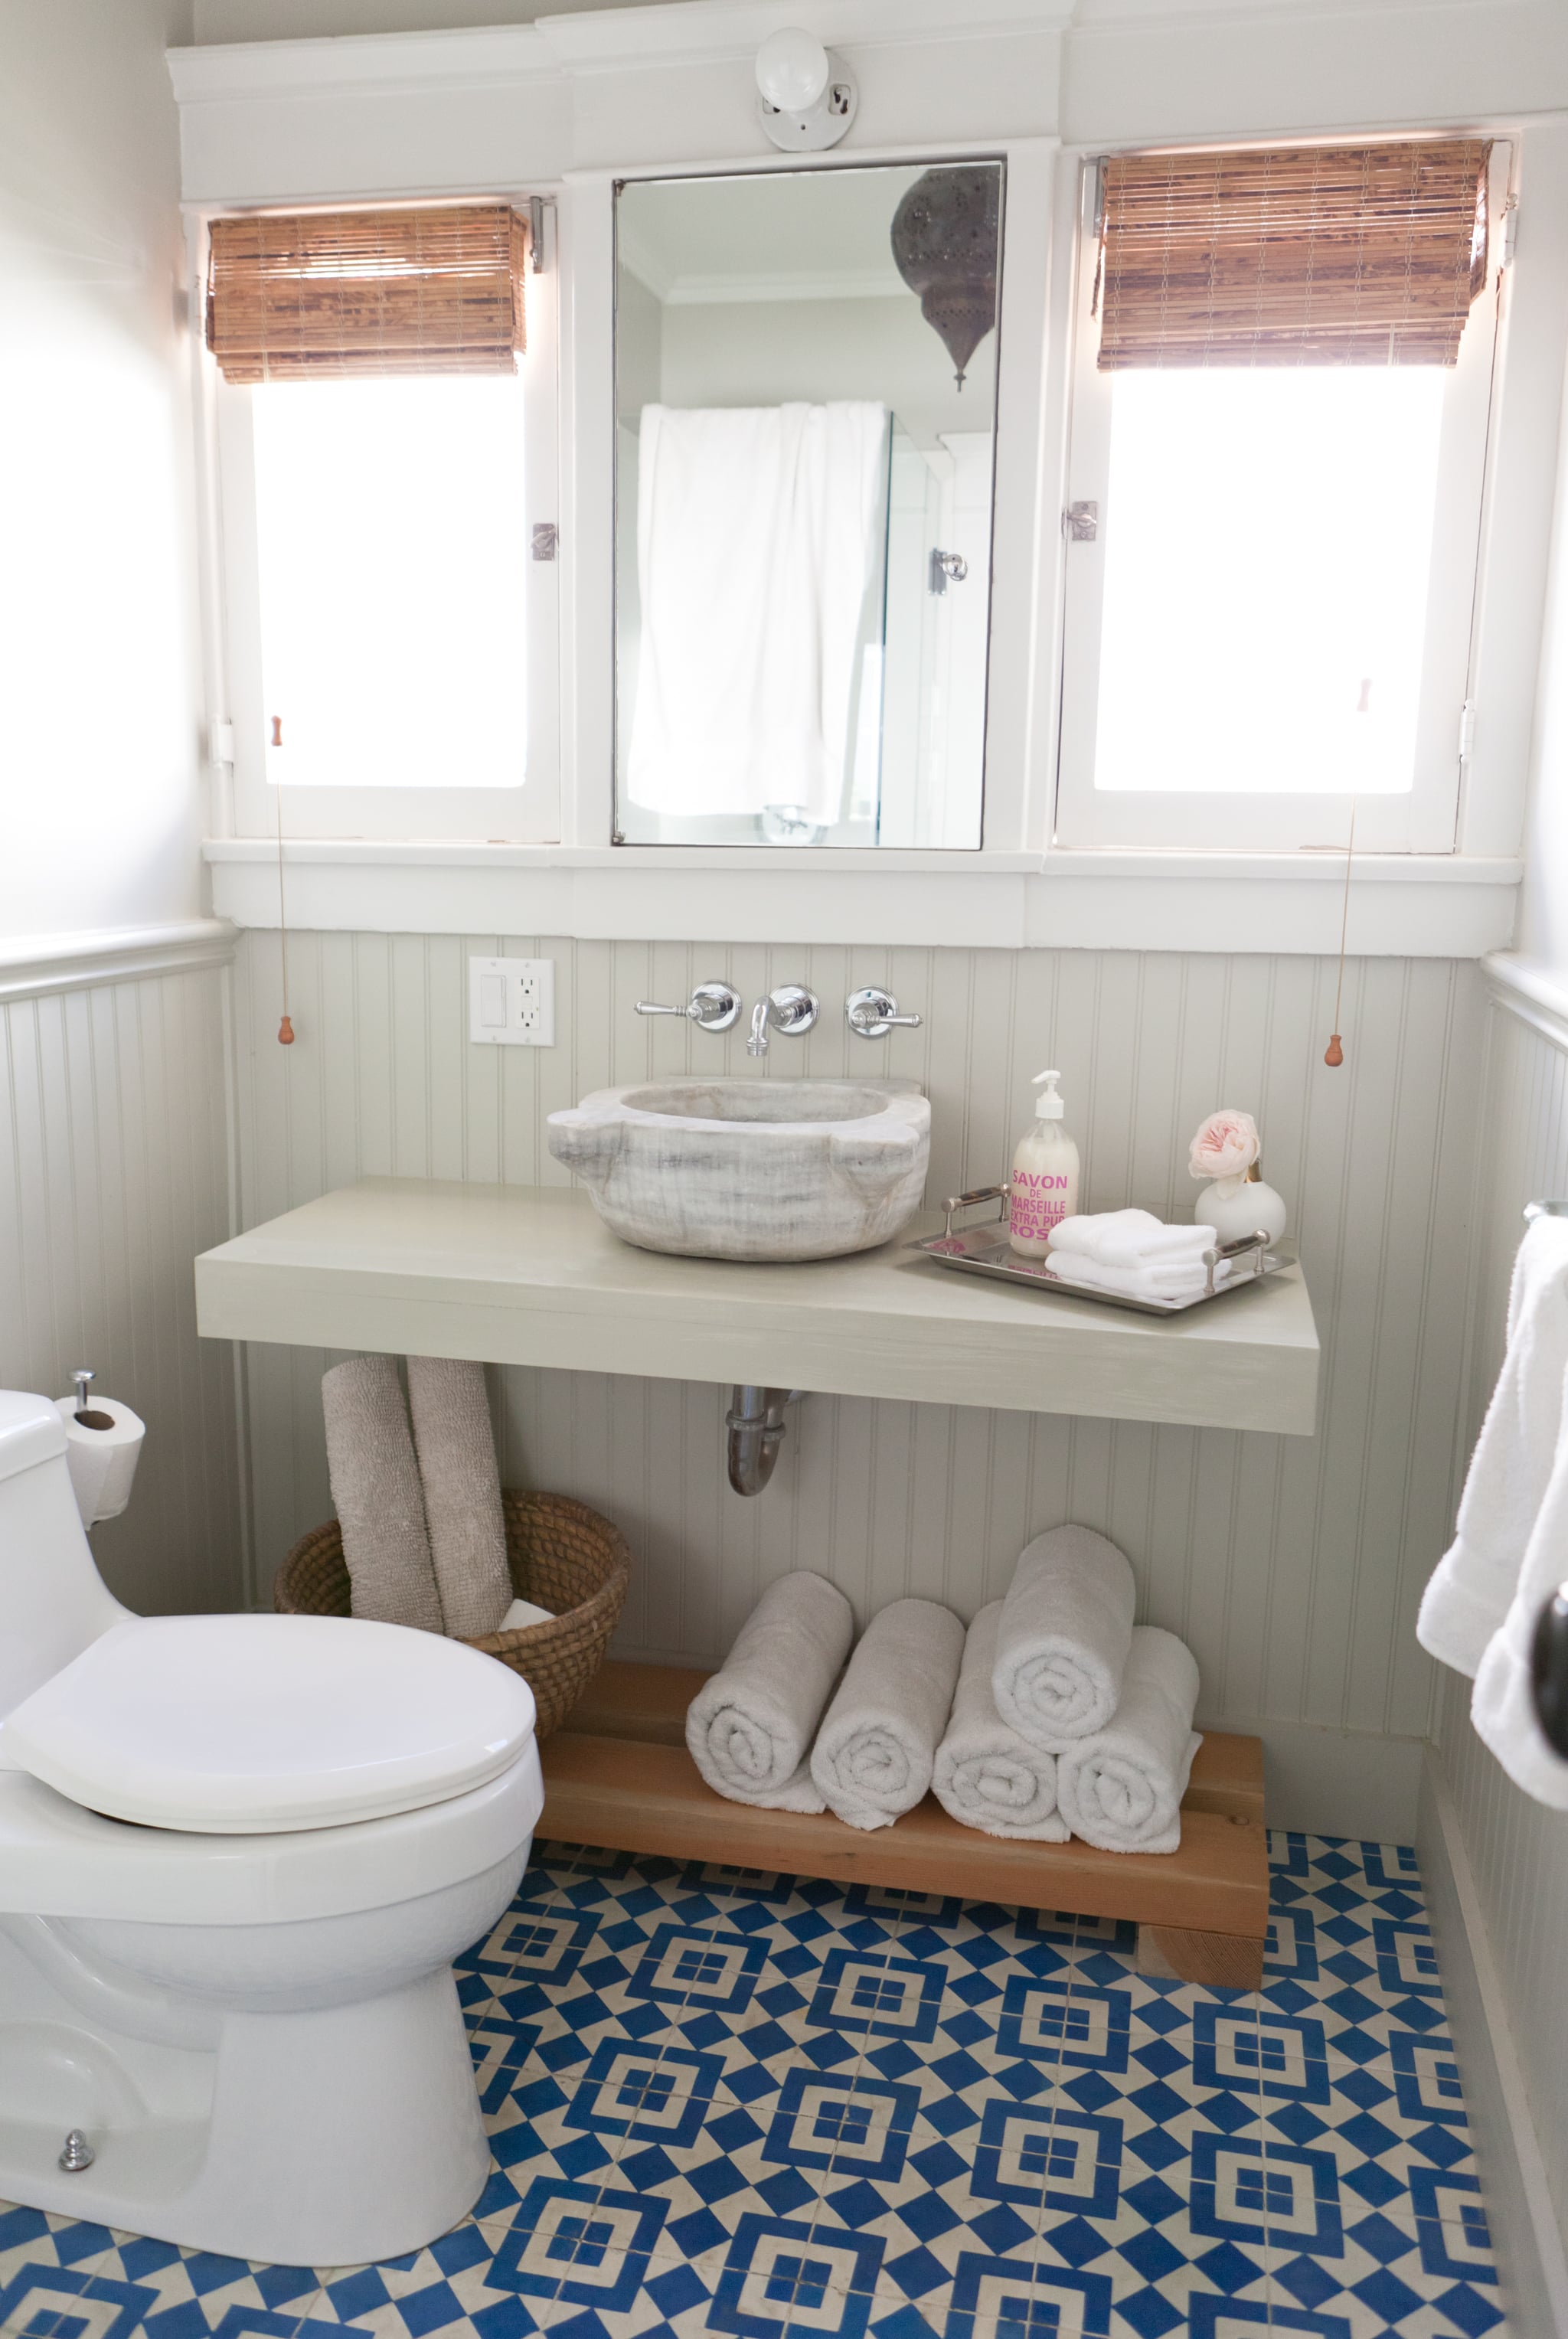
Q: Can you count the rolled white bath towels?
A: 5